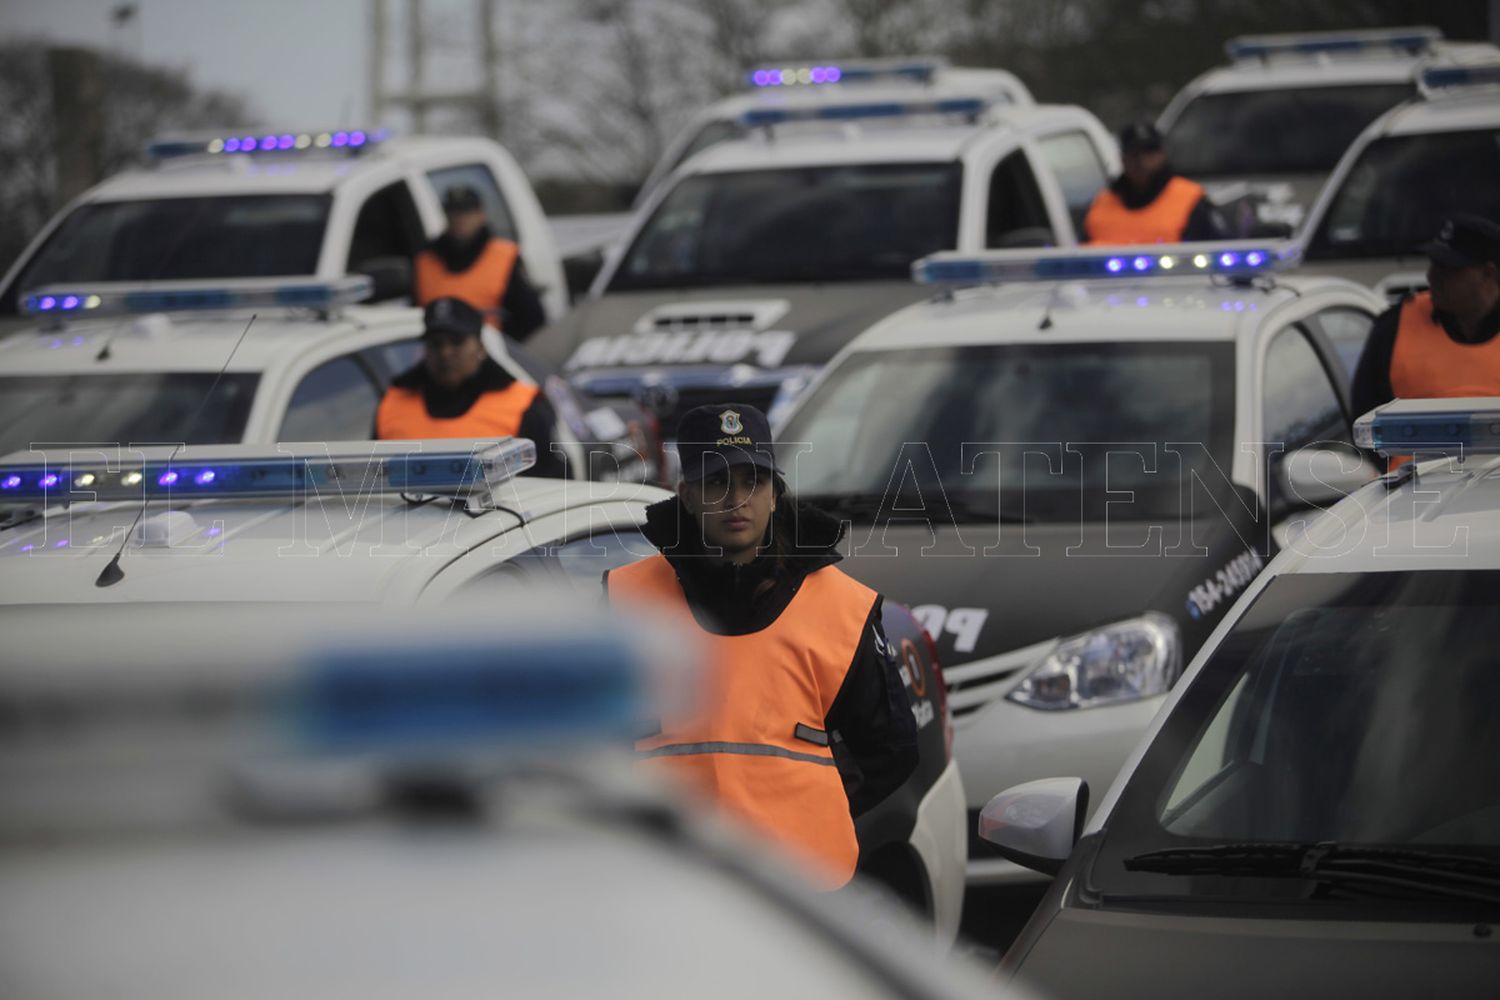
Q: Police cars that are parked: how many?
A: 10